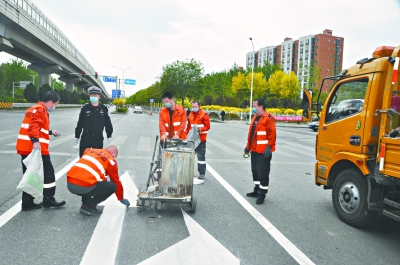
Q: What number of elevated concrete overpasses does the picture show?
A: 1